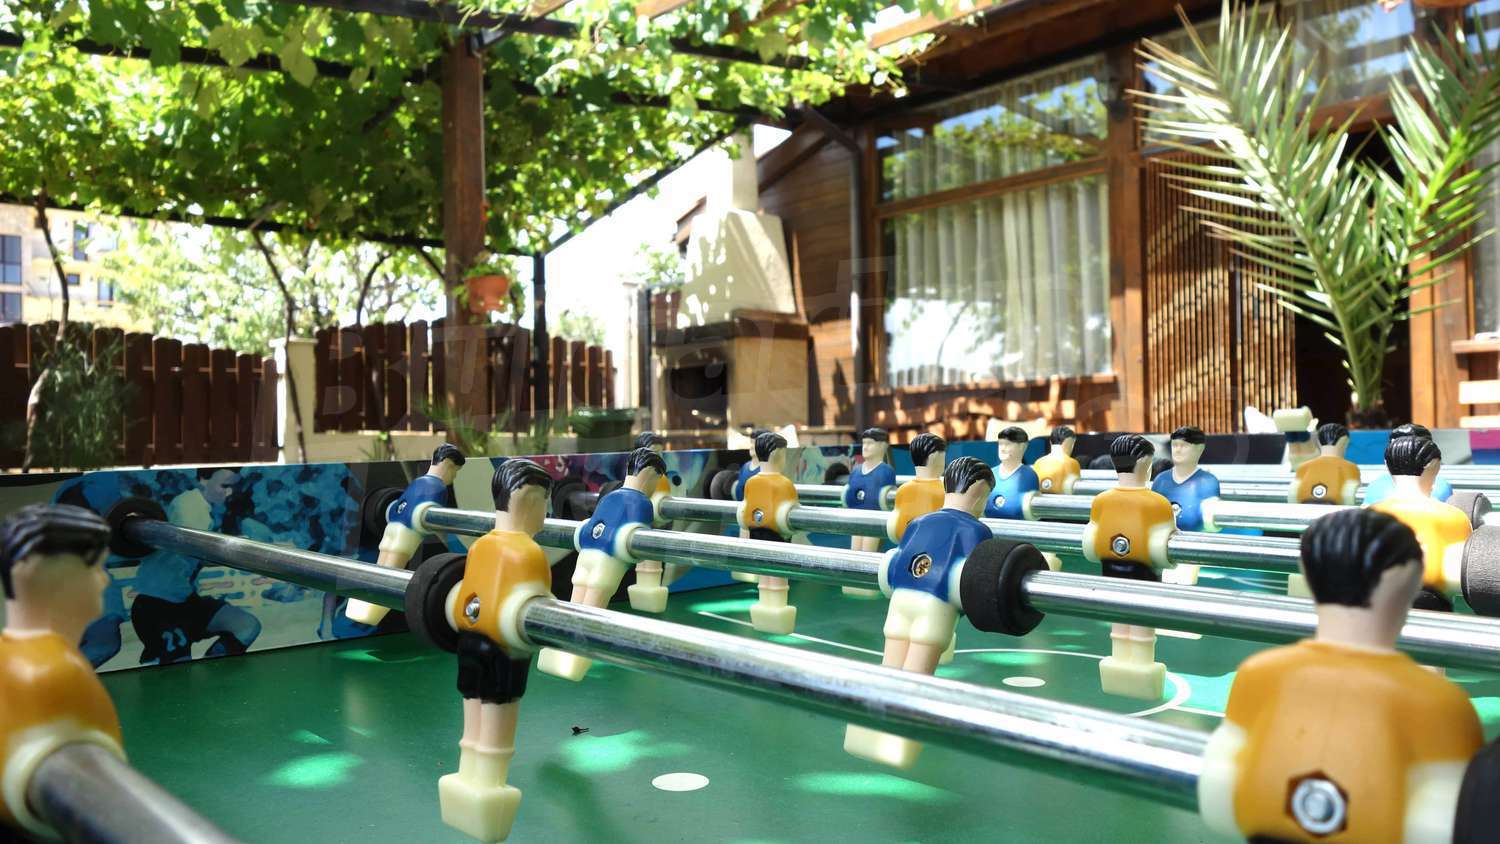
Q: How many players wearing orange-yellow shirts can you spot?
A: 10